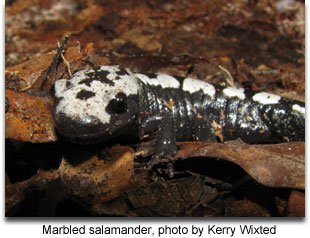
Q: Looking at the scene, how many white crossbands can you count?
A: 5